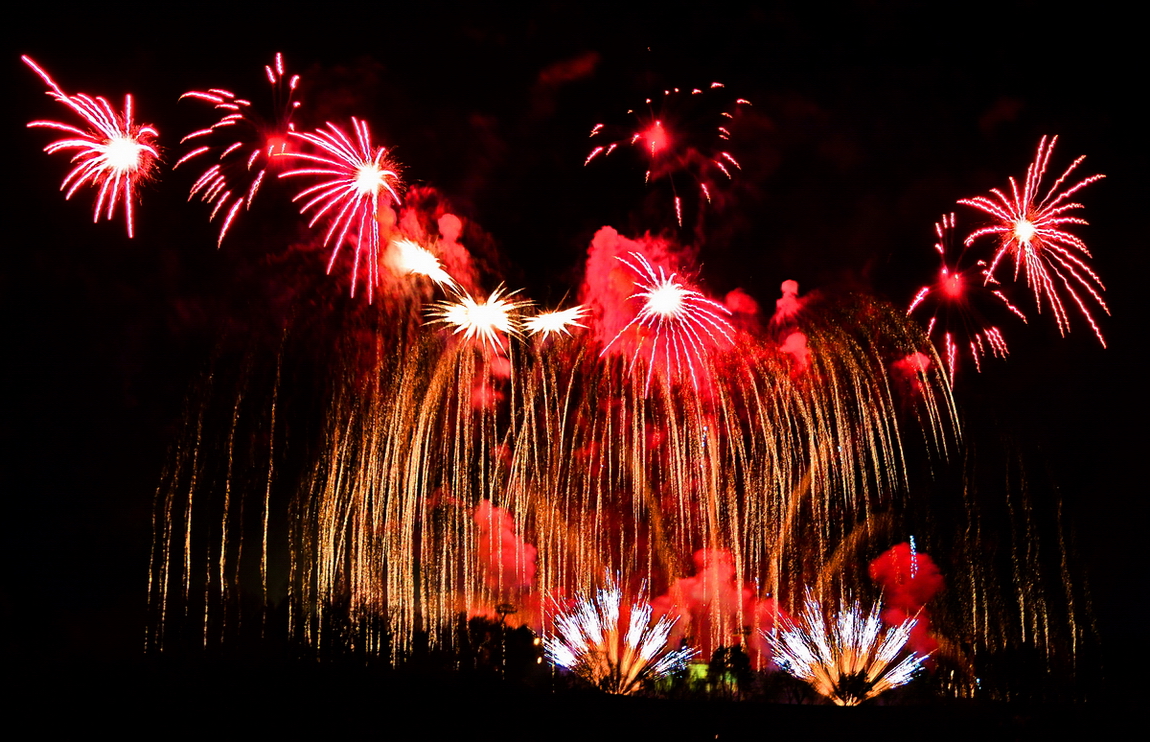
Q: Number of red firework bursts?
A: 7